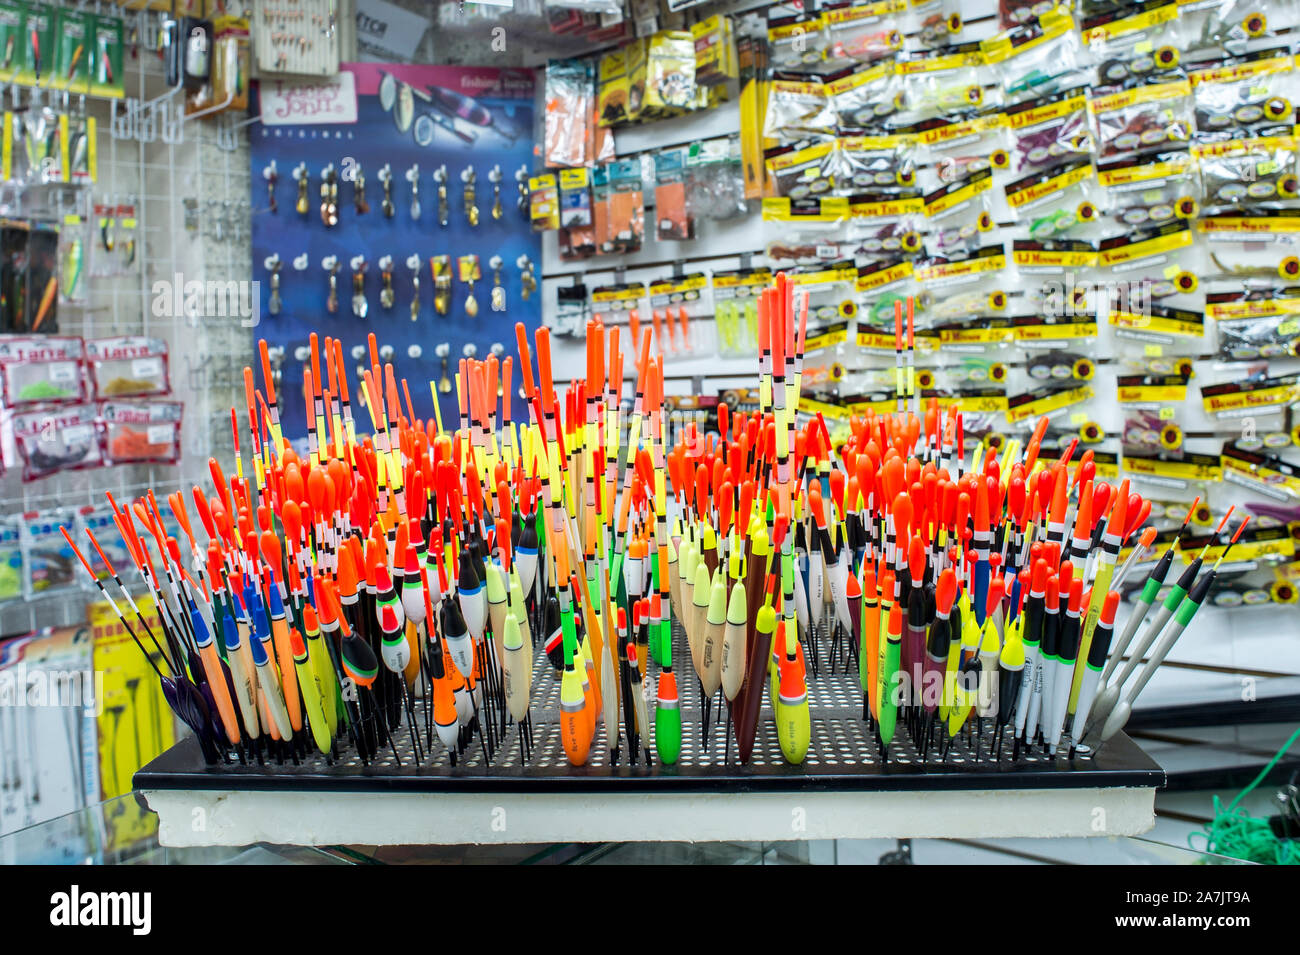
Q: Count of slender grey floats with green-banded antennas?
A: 3